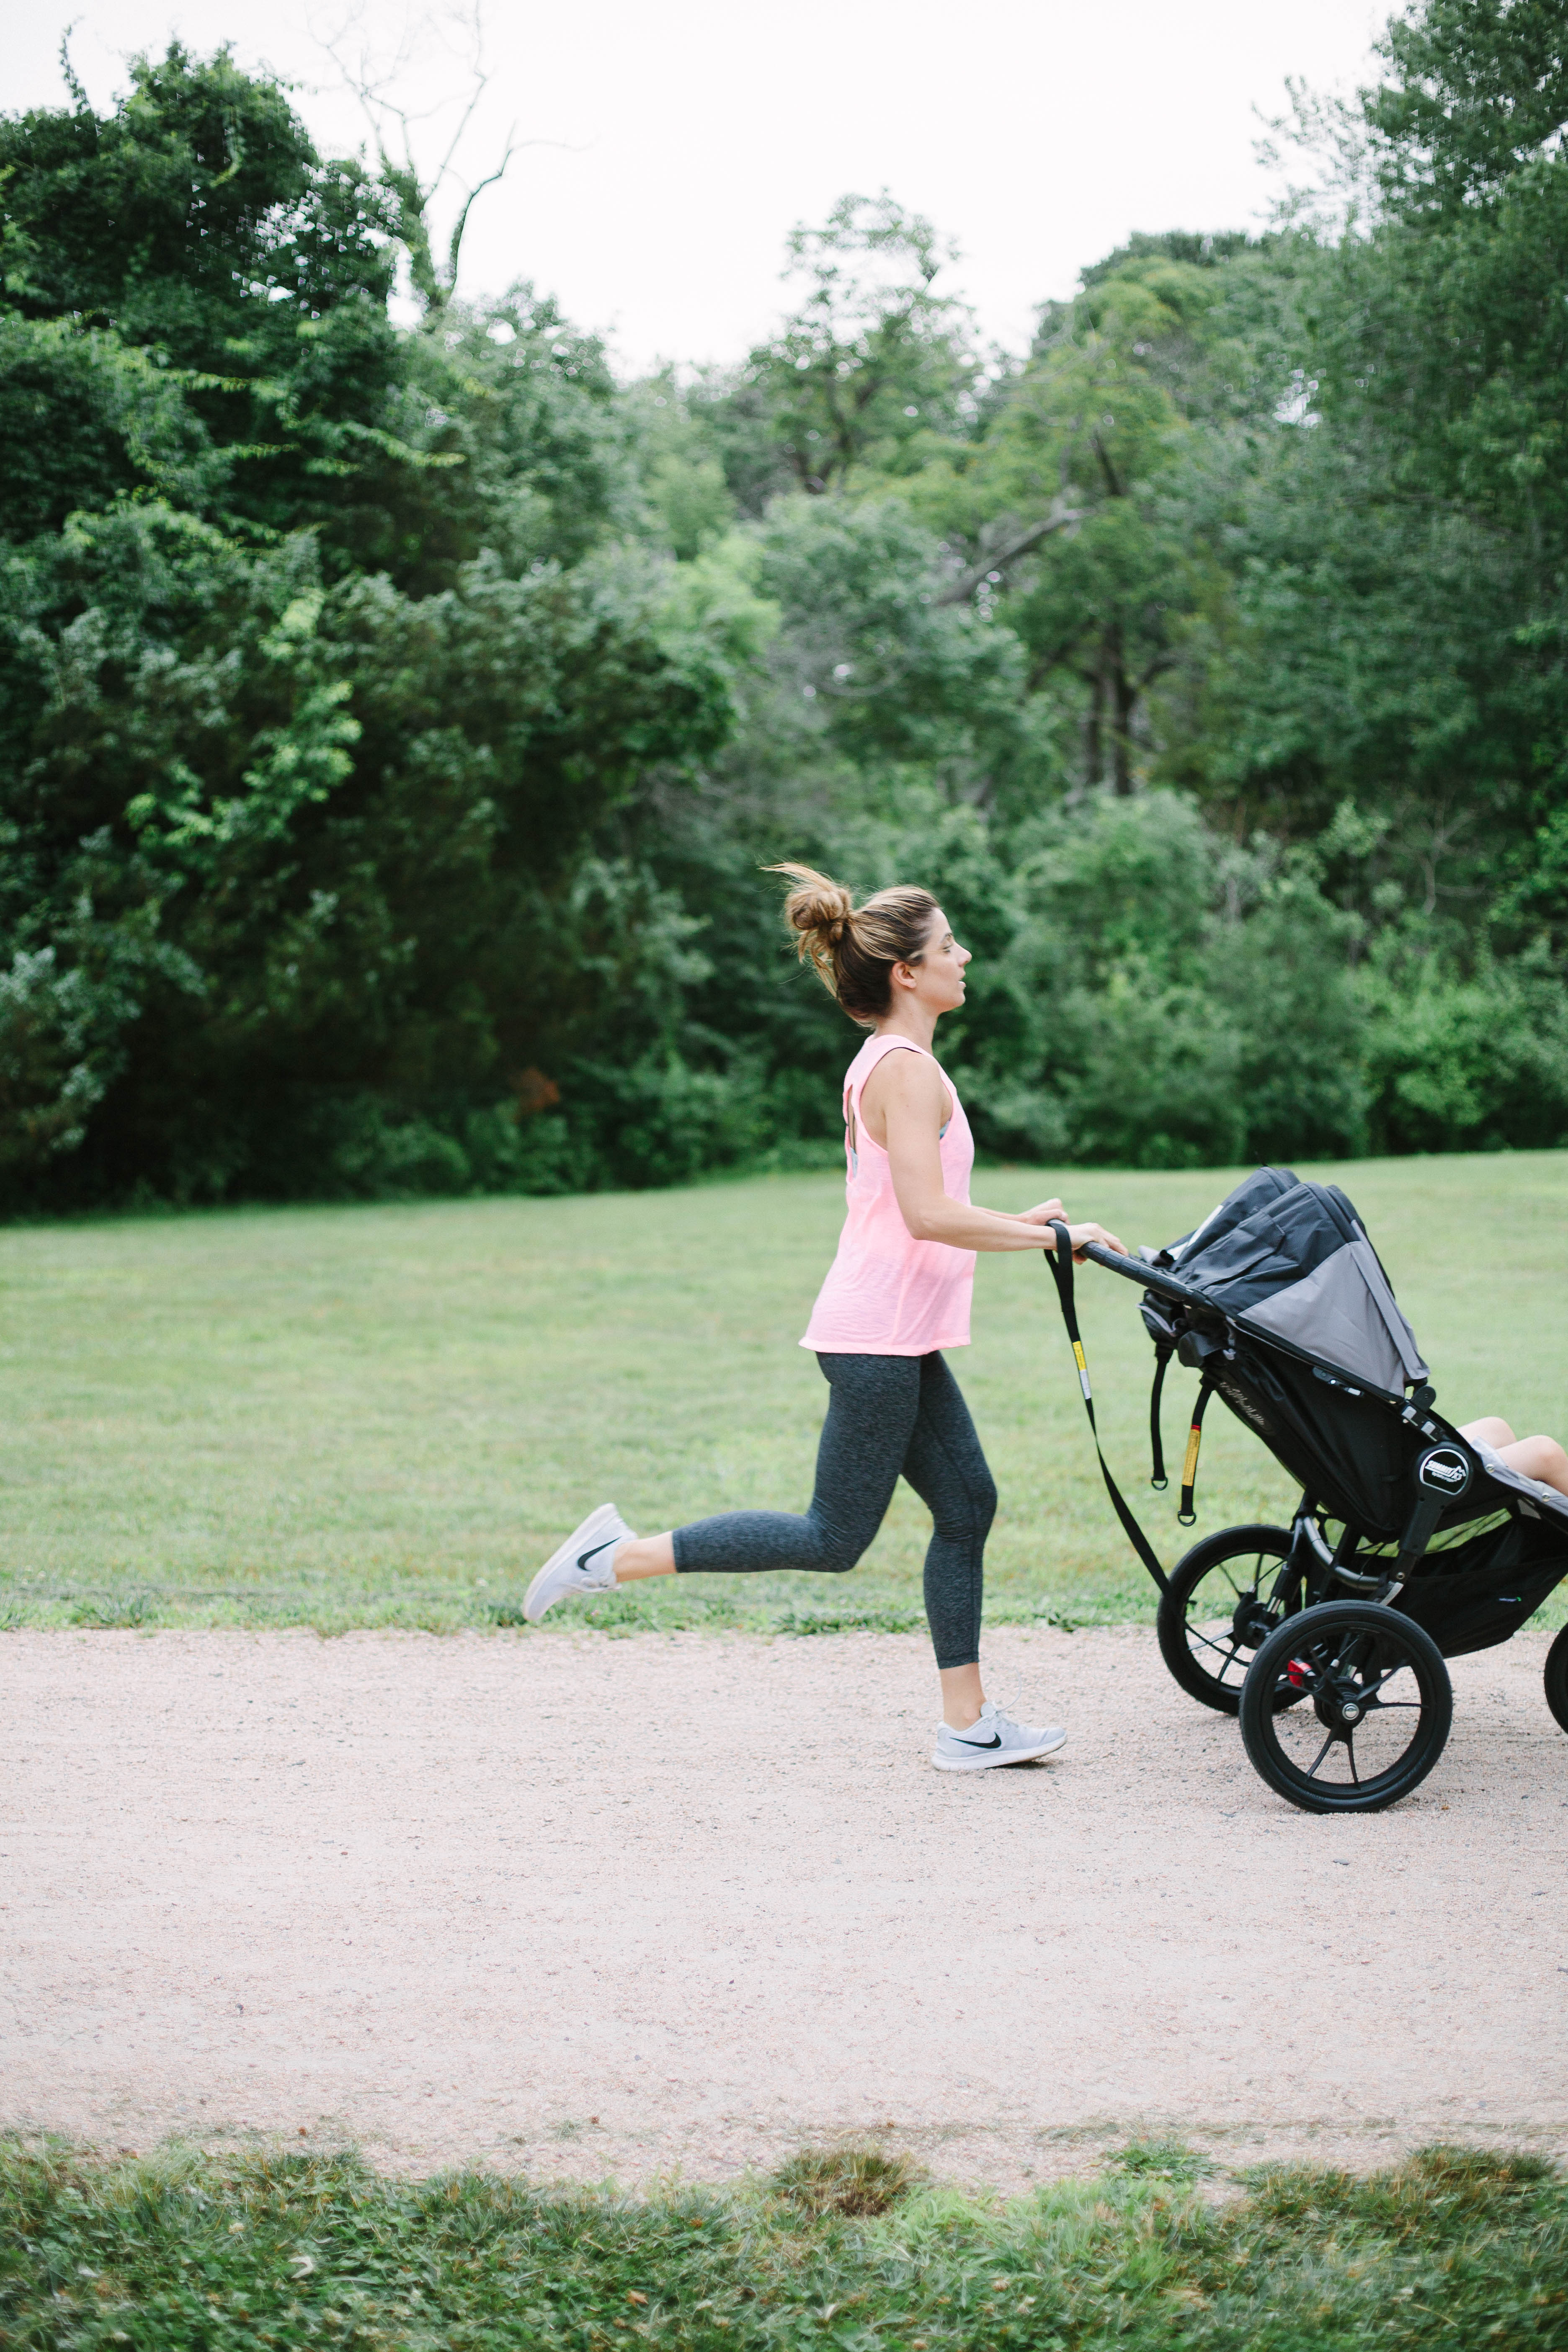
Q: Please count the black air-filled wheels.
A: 3